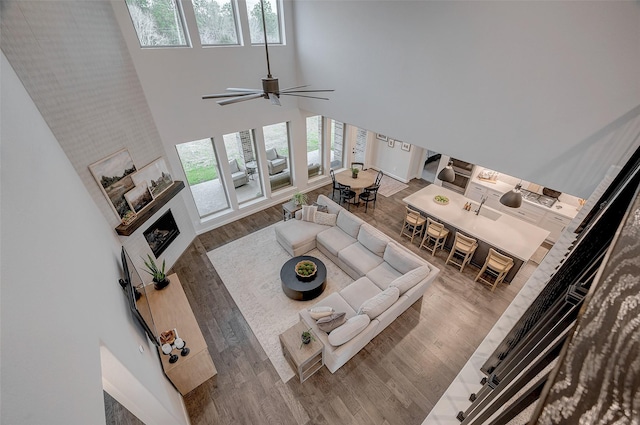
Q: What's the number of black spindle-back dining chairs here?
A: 5